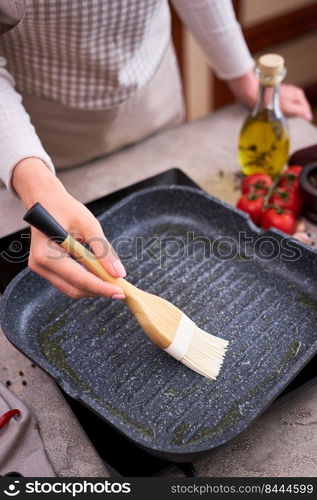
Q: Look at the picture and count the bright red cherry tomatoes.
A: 5